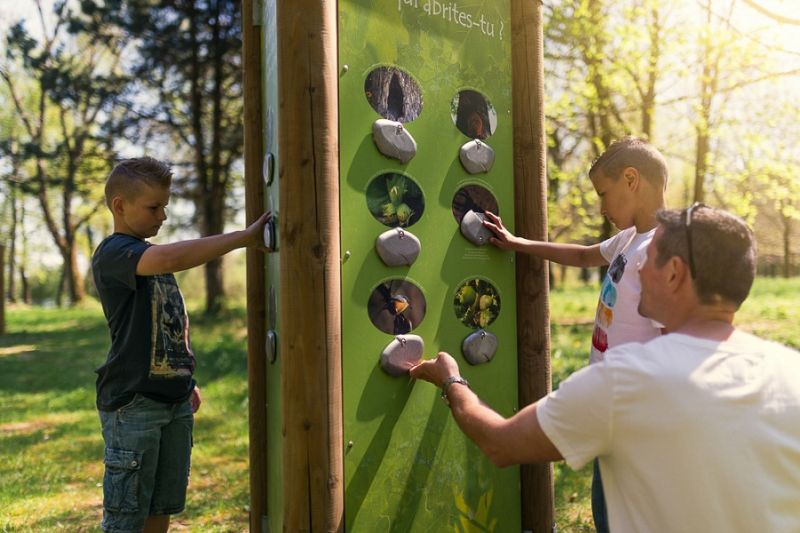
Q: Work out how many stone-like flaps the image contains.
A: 9